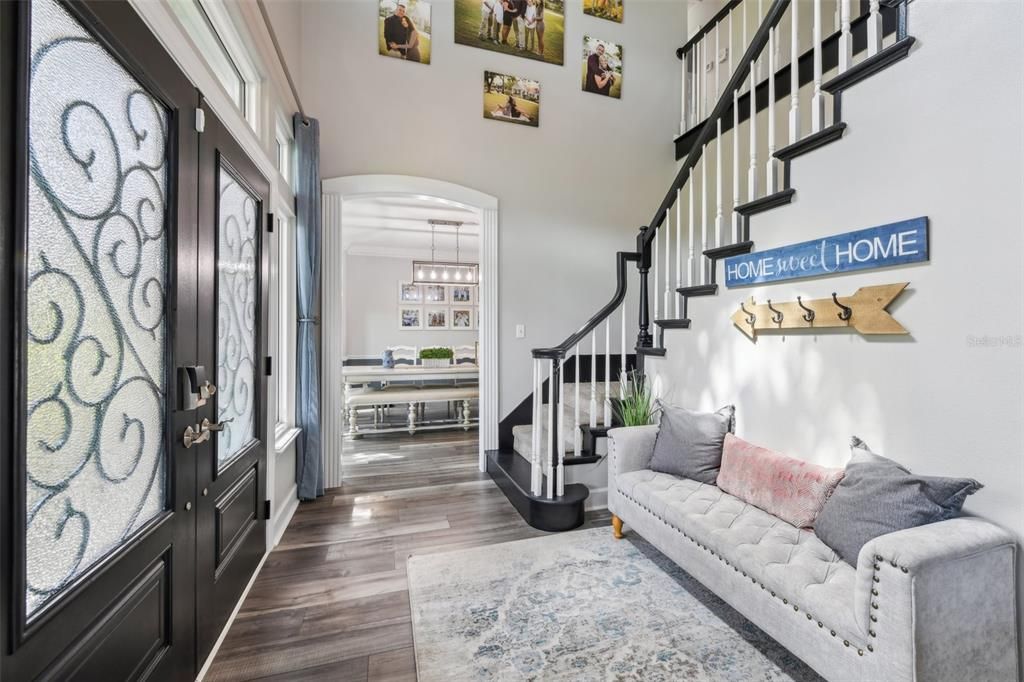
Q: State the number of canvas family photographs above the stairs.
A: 5